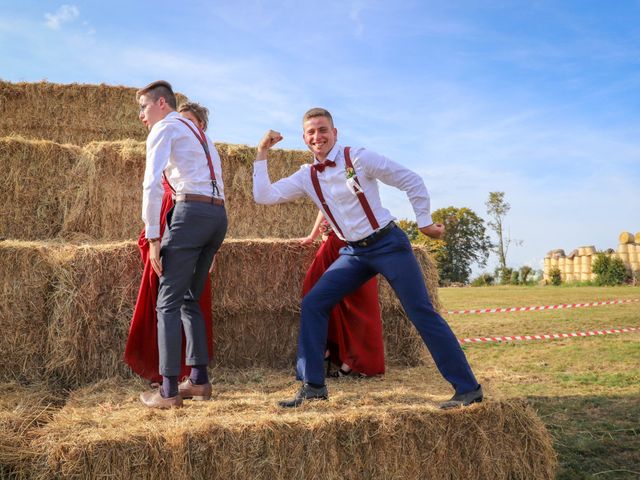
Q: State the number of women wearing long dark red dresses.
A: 2